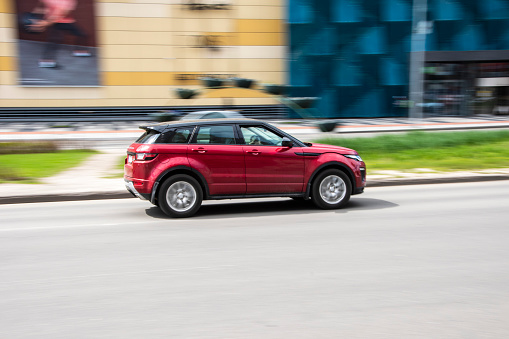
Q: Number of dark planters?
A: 7